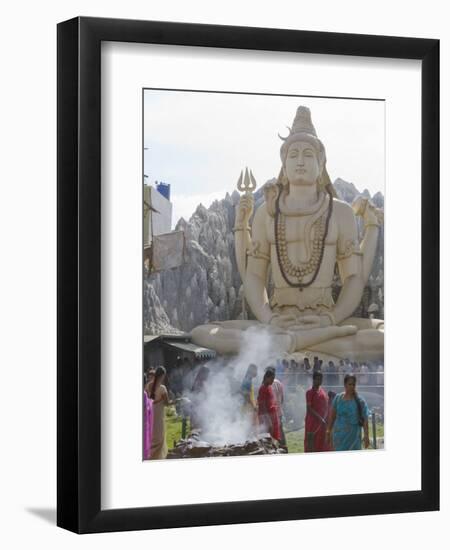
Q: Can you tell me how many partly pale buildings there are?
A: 1